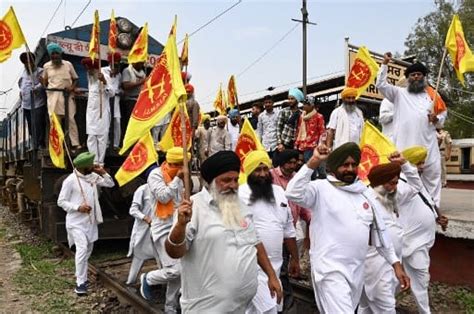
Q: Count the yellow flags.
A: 15